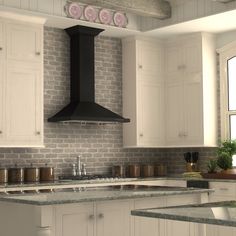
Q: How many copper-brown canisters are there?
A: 8